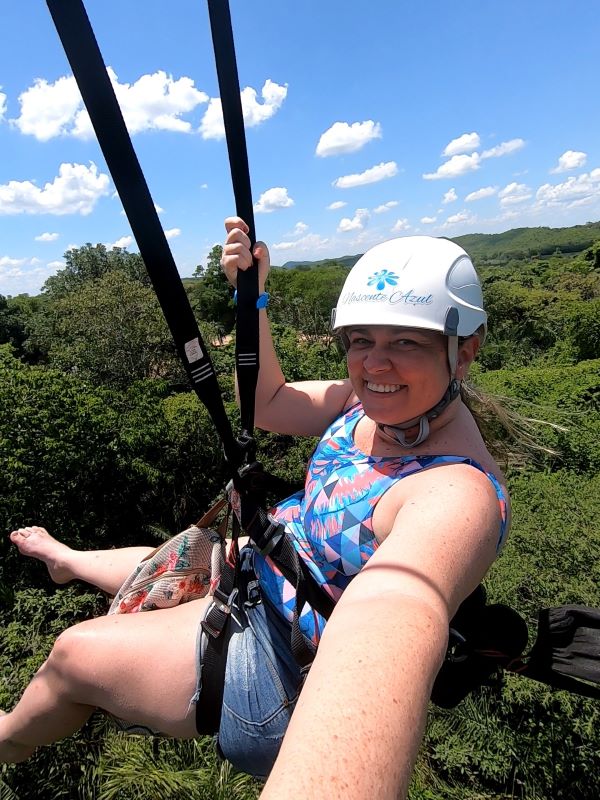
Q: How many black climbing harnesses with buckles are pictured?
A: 1